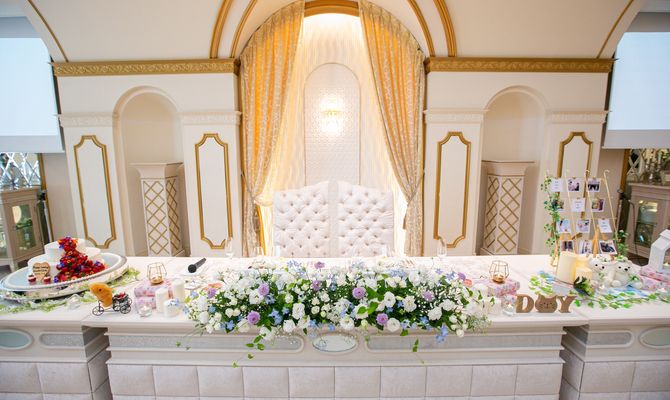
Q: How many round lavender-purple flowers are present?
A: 9